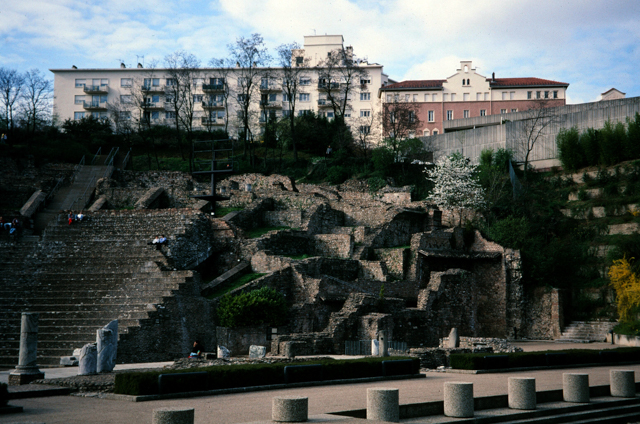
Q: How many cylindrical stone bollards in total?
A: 7